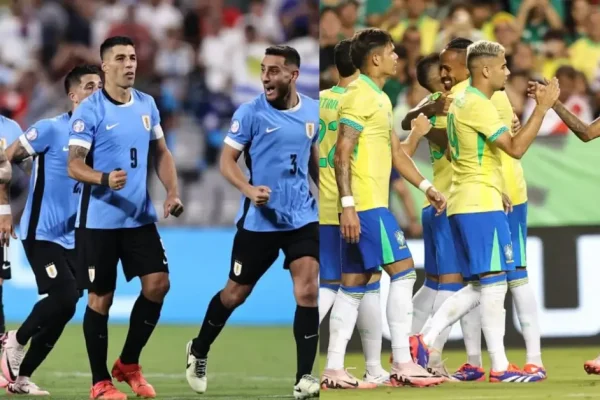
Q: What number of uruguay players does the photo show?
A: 4